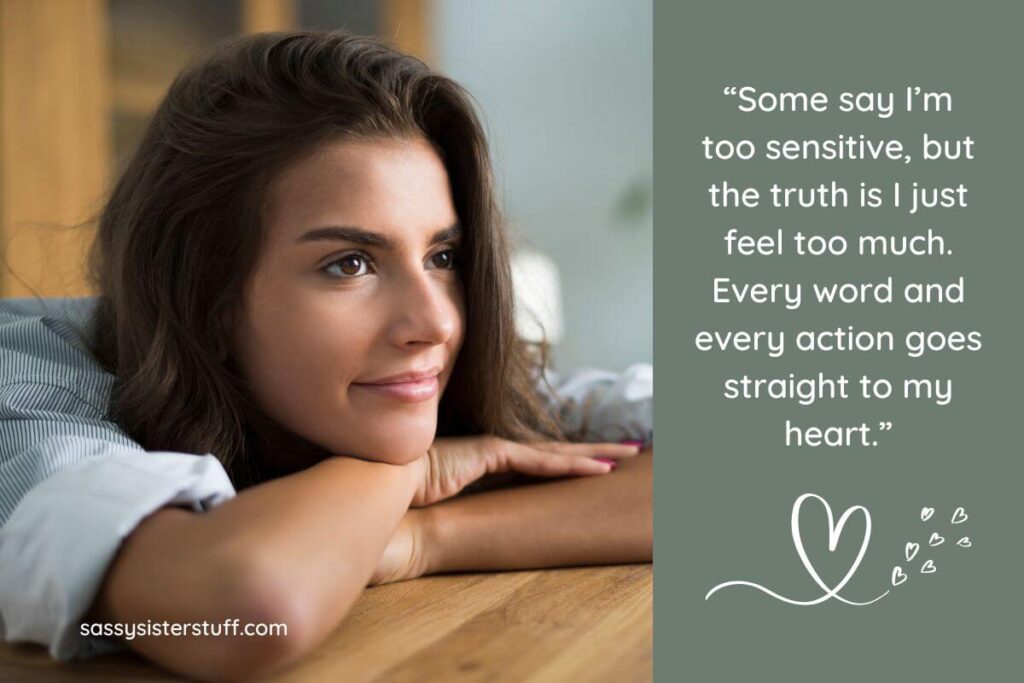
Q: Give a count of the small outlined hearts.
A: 7